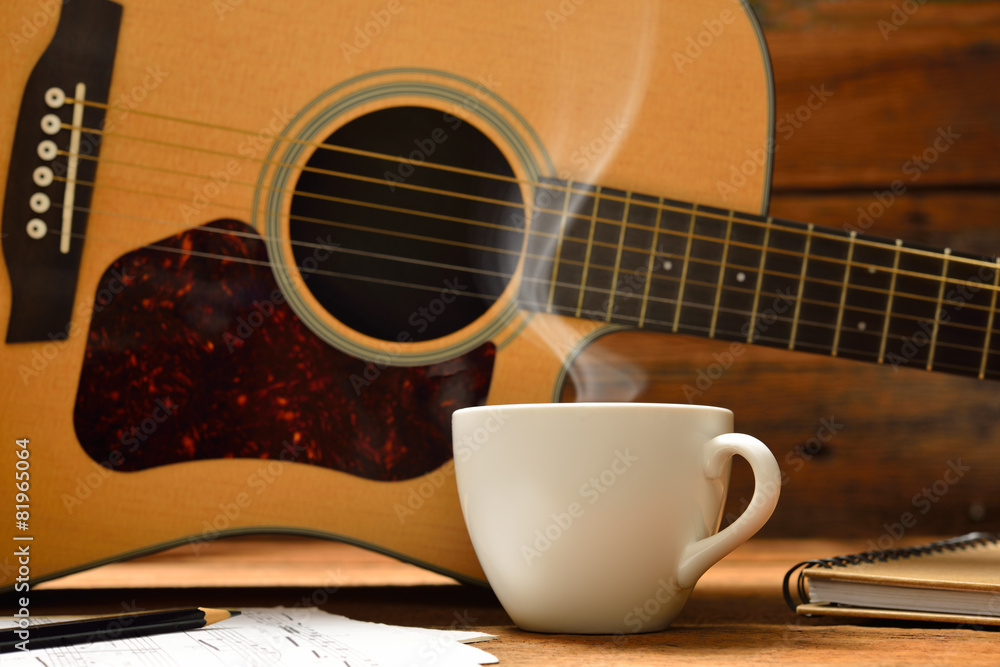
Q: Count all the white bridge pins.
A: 6